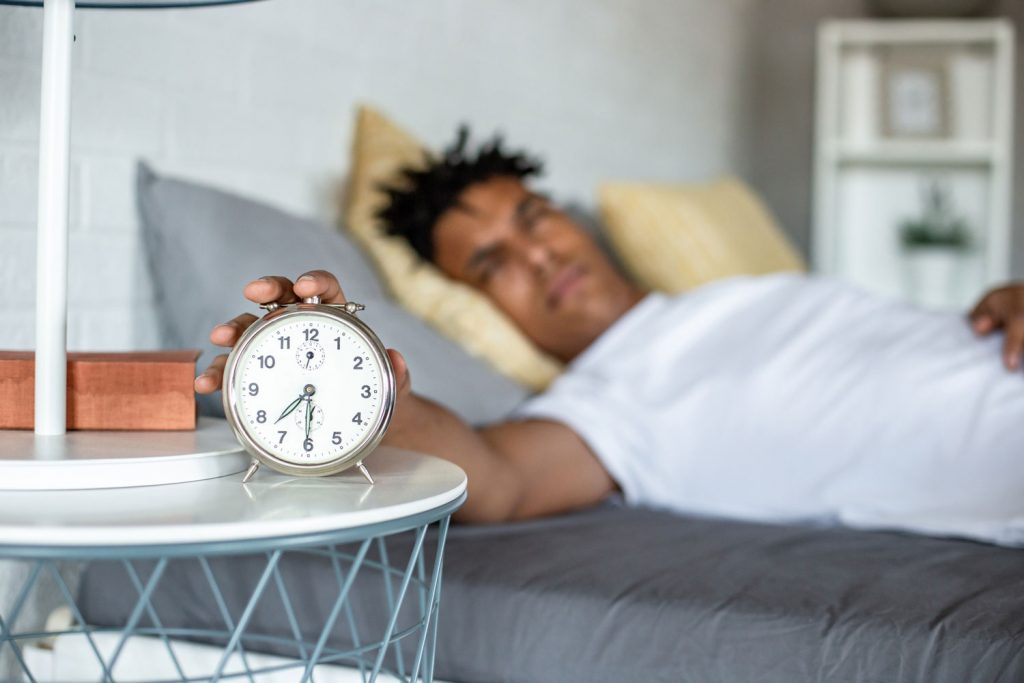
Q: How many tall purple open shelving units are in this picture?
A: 0